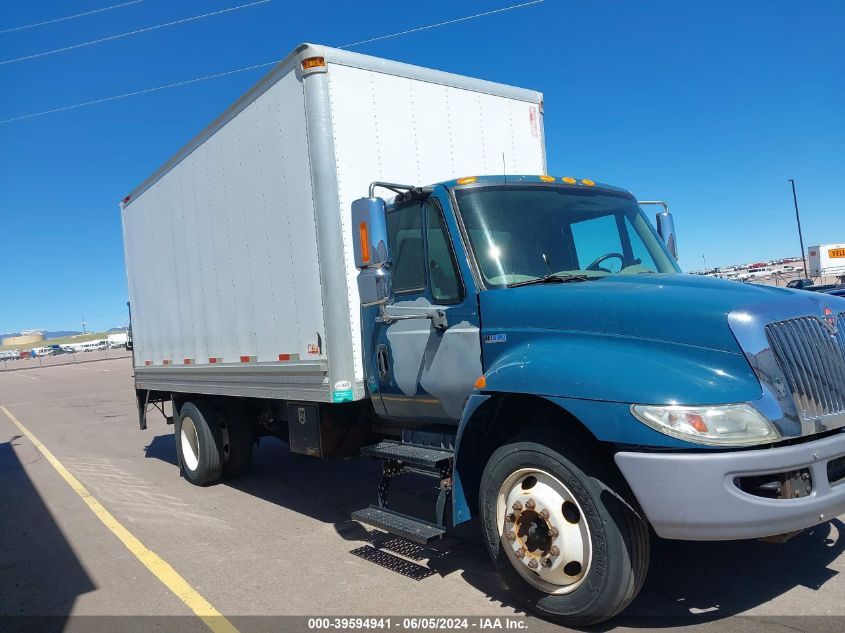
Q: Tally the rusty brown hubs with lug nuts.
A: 1